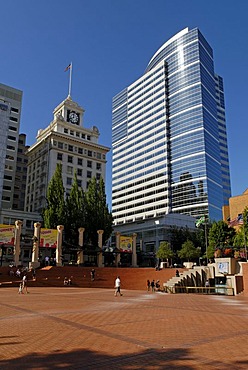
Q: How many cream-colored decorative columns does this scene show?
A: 7